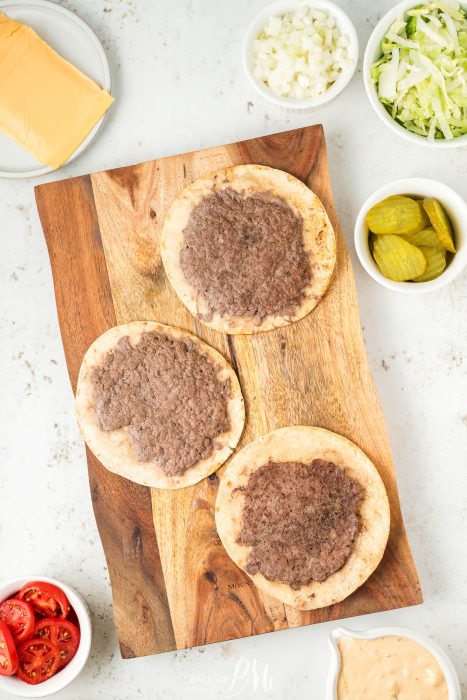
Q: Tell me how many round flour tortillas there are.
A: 3